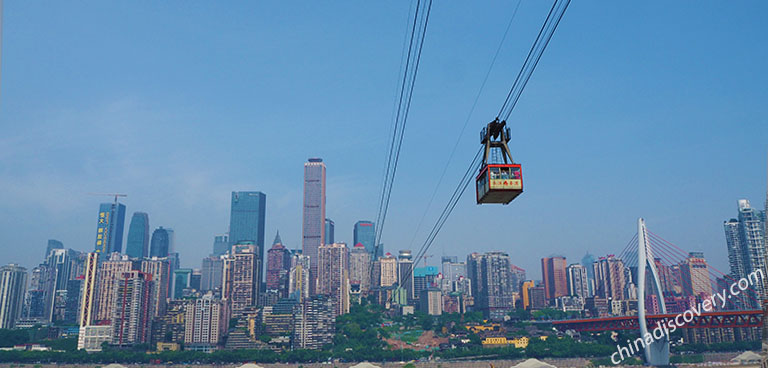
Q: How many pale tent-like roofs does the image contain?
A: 5